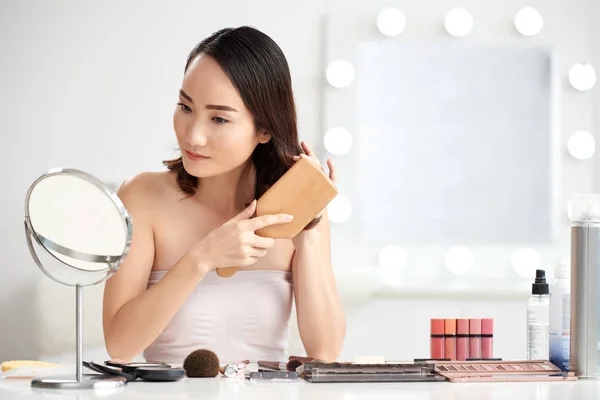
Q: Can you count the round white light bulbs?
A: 12